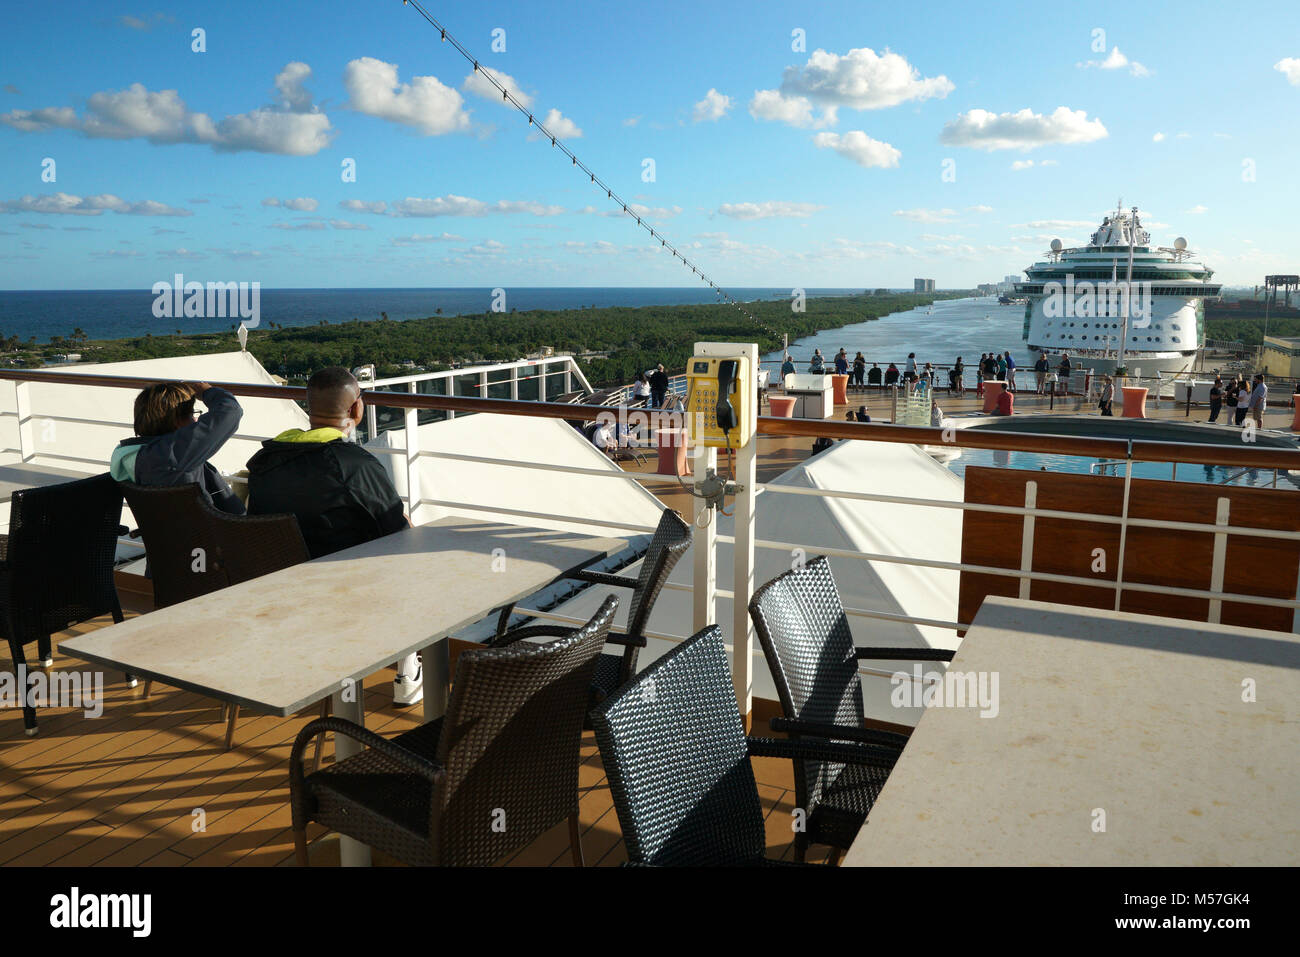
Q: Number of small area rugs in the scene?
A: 0